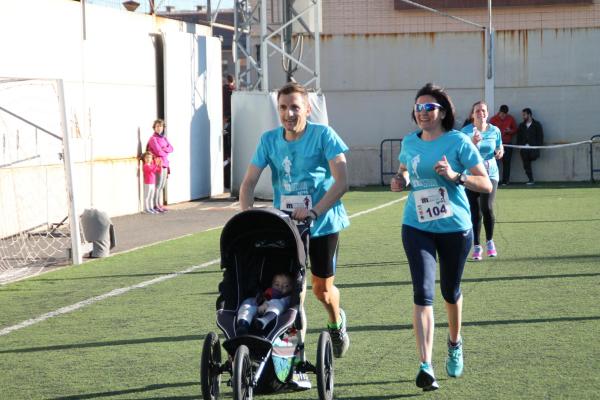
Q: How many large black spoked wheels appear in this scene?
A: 3